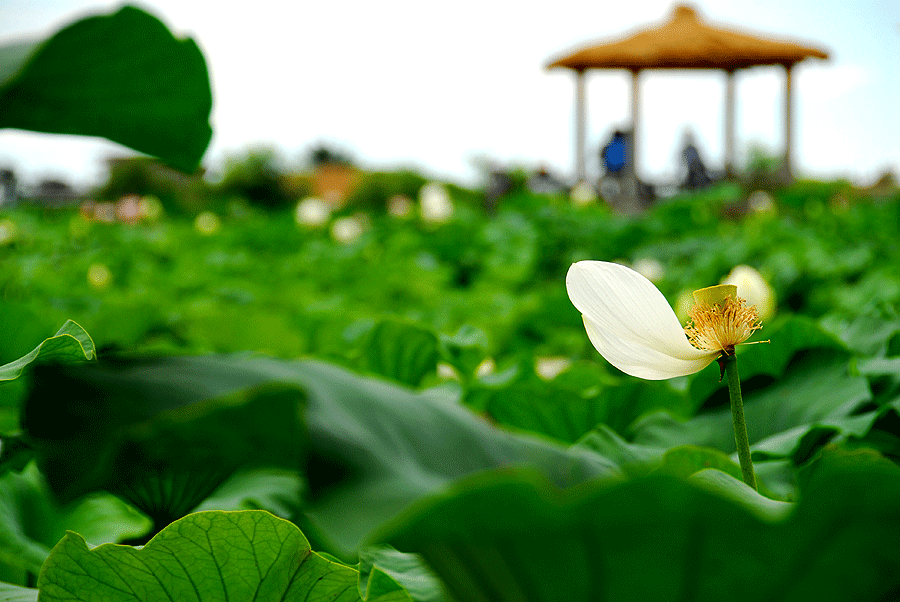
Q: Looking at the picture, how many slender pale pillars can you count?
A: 4